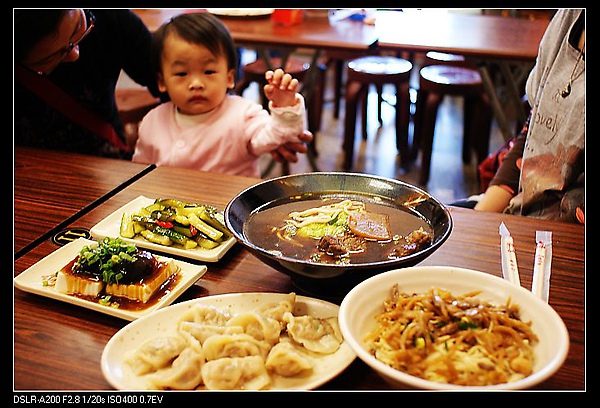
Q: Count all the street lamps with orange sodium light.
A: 0